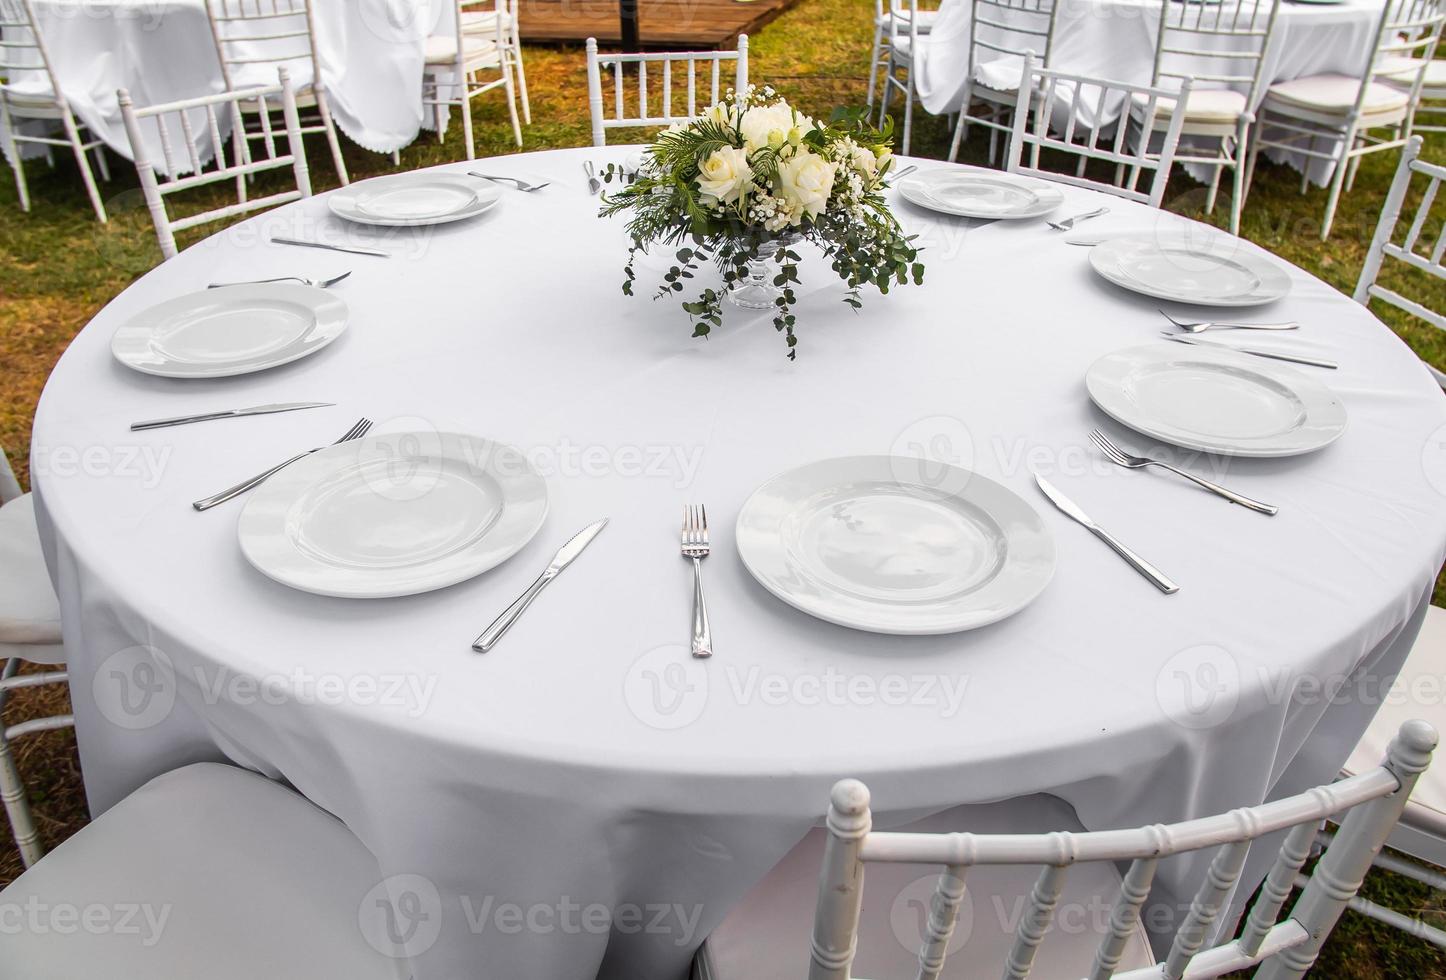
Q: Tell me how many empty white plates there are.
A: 7